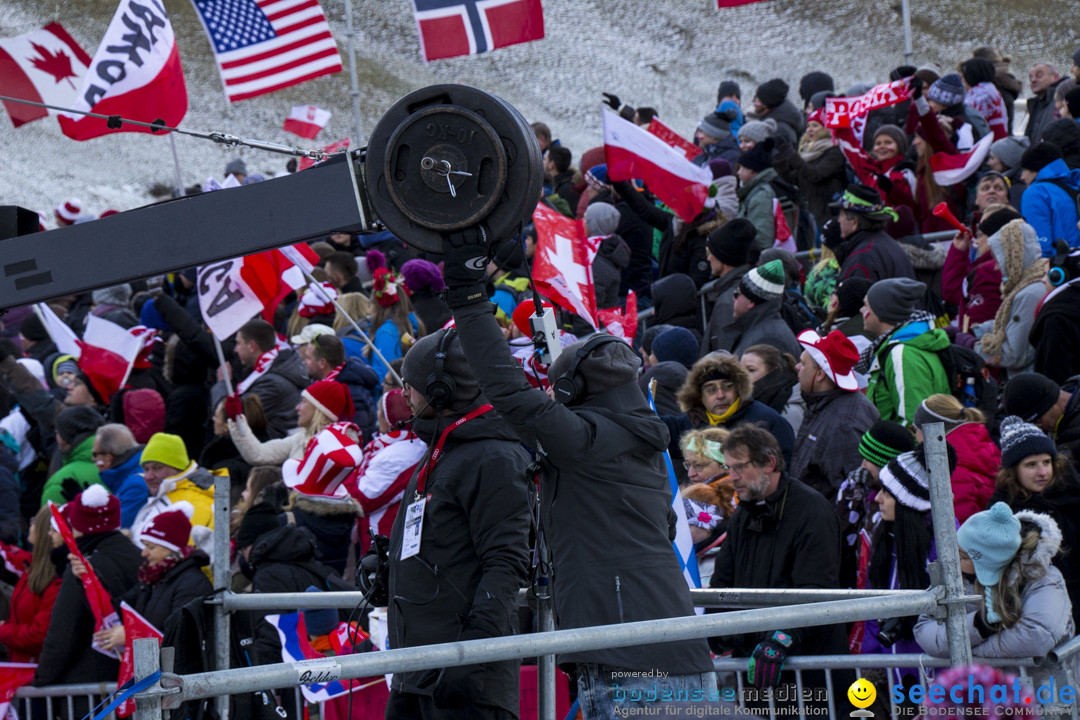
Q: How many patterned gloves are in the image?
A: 1